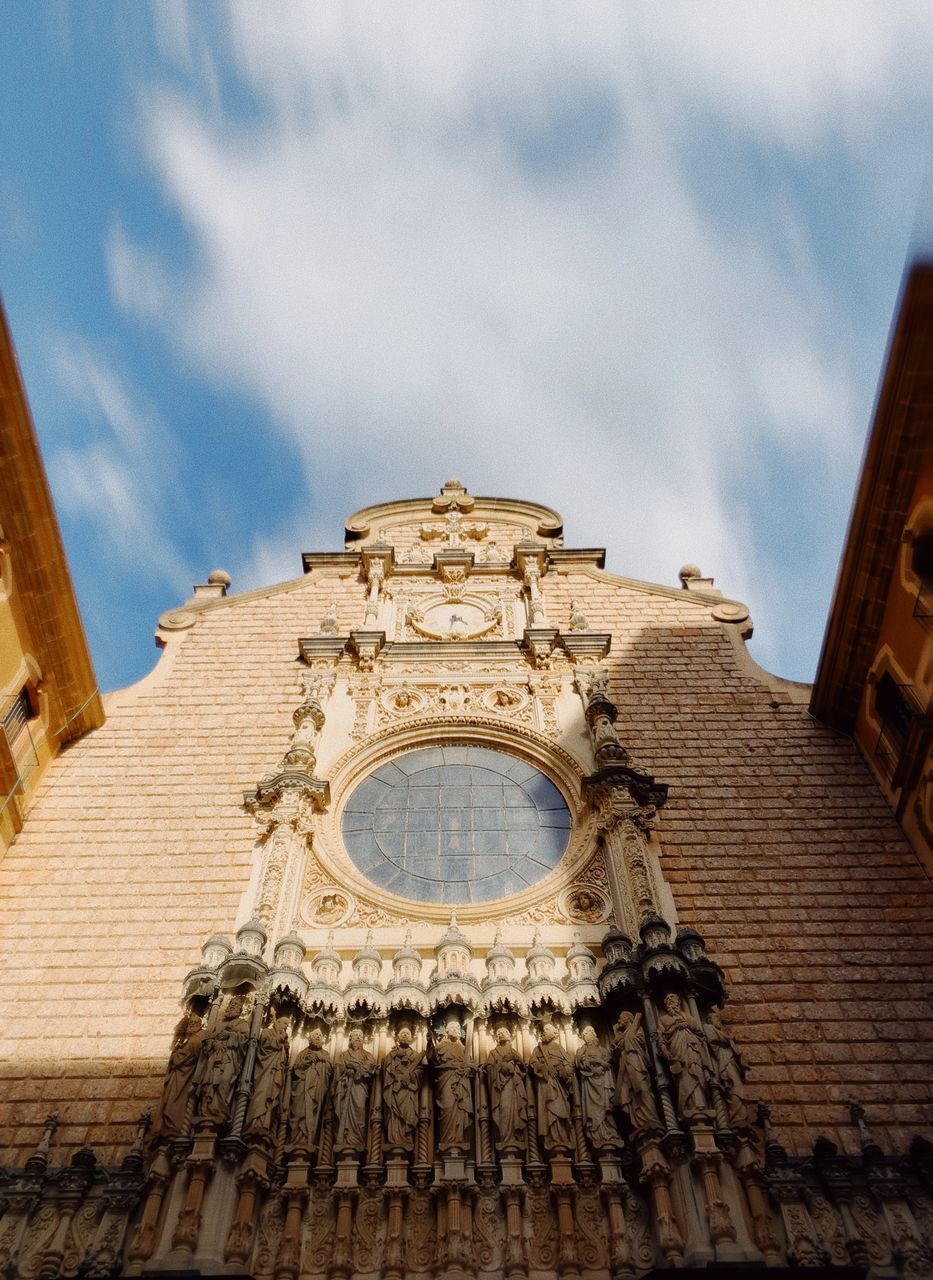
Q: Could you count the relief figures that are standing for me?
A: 13